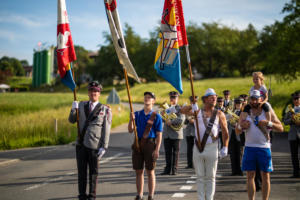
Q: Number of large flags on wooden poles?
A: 3